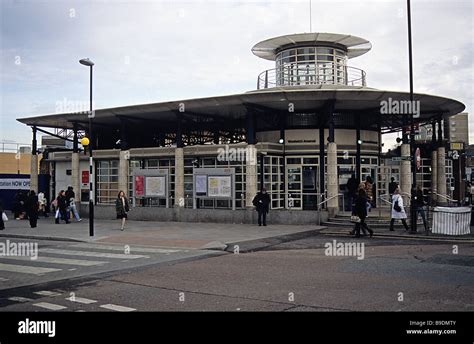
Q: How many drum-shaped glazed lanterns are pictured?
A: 1